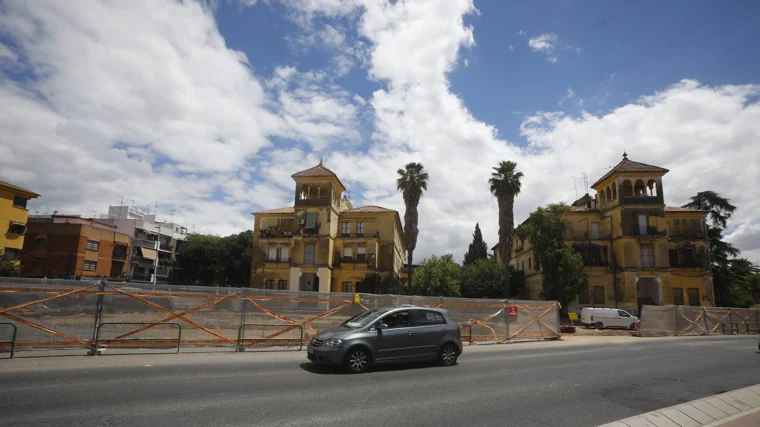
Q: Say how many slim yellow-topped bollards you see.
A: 0